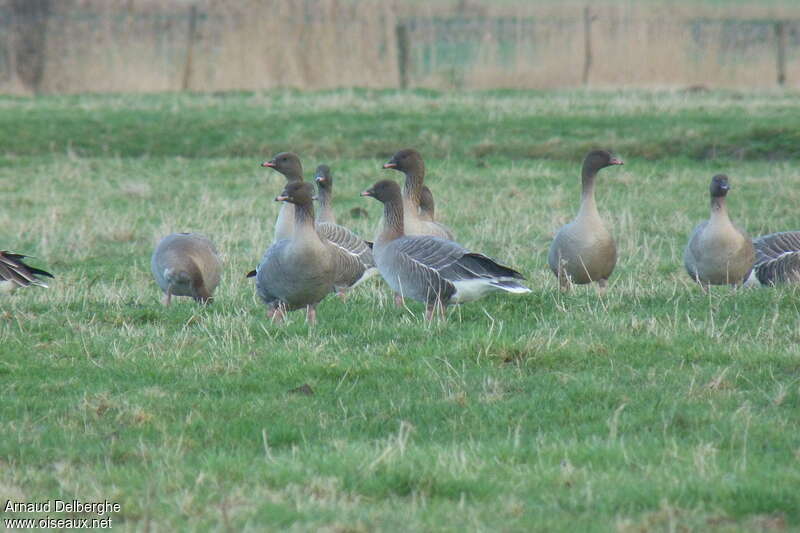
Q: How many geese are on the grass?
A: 11